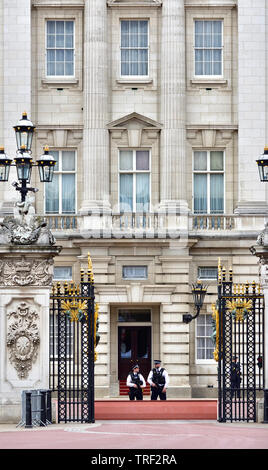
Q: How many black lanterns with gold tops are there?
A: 6